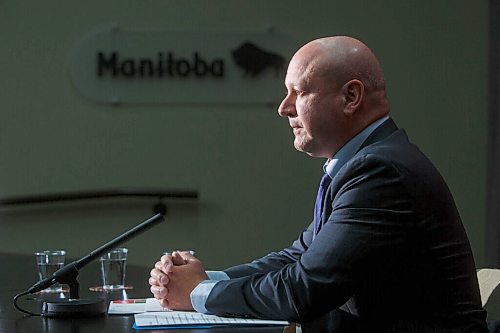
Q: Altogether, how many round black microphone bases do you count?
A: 1